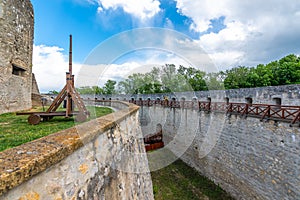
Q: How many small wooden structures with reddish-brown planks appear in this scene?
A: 1